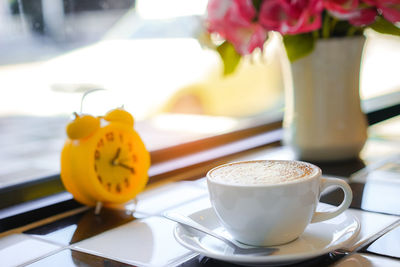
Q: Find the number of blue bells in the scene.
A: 0